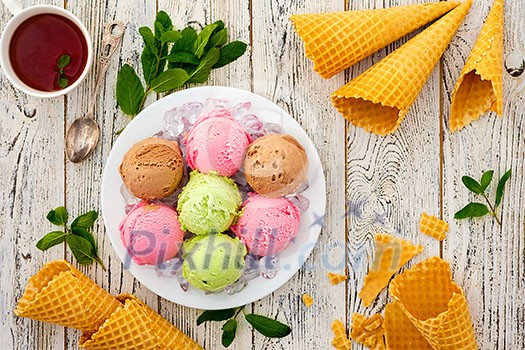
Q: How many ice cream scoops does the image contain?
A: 7